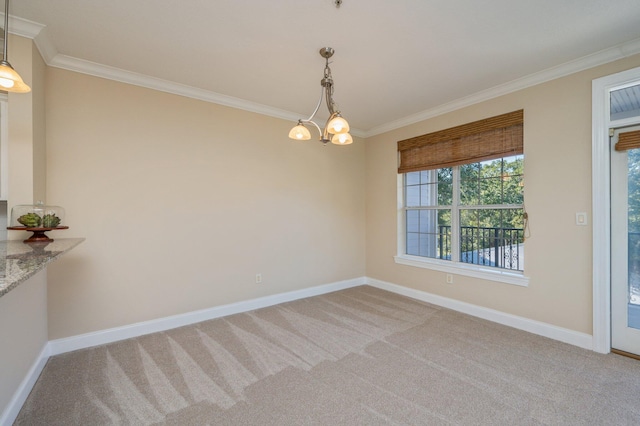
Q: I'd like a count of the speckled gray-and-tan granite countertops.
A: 1